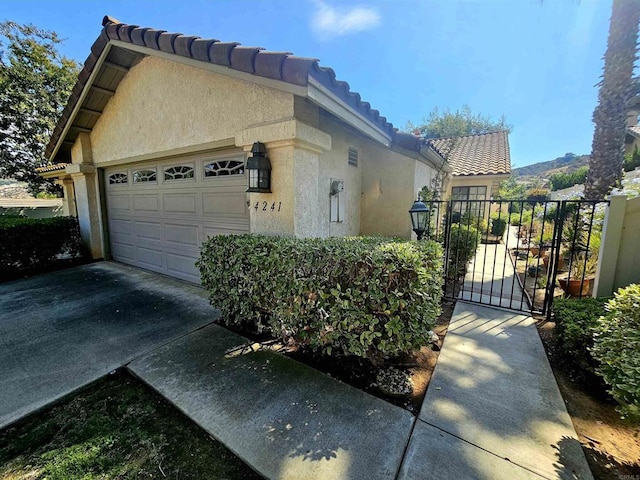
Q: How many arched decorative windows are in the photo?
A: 4